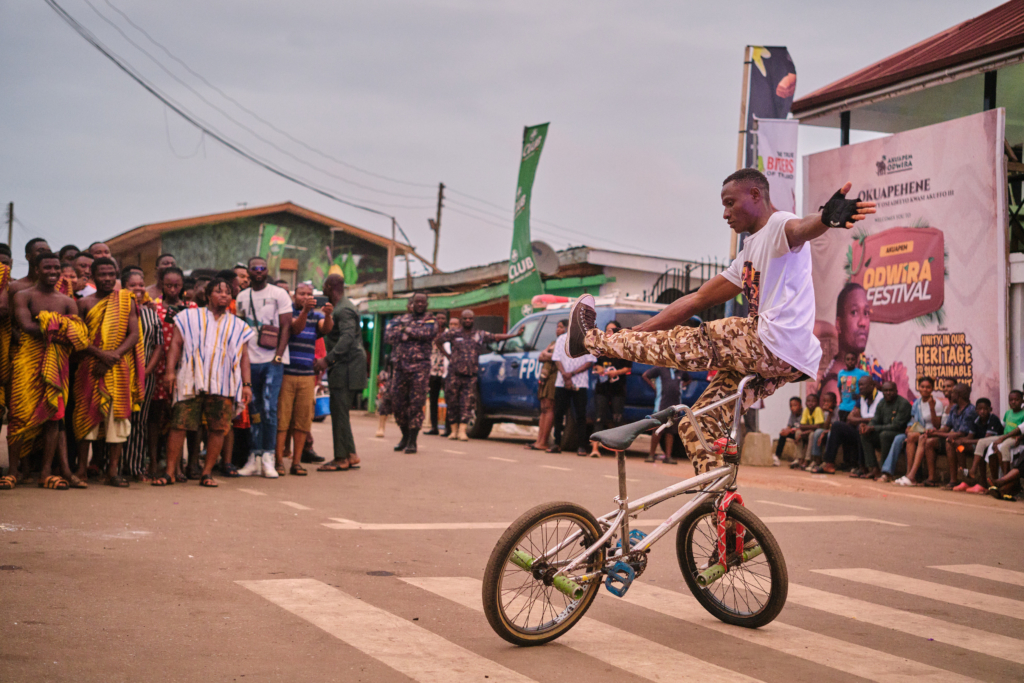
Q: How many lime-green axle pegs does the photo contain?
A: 4